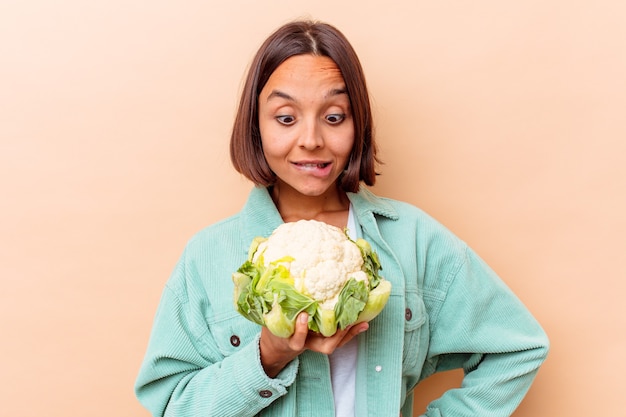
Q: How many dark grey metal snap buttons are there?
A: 3